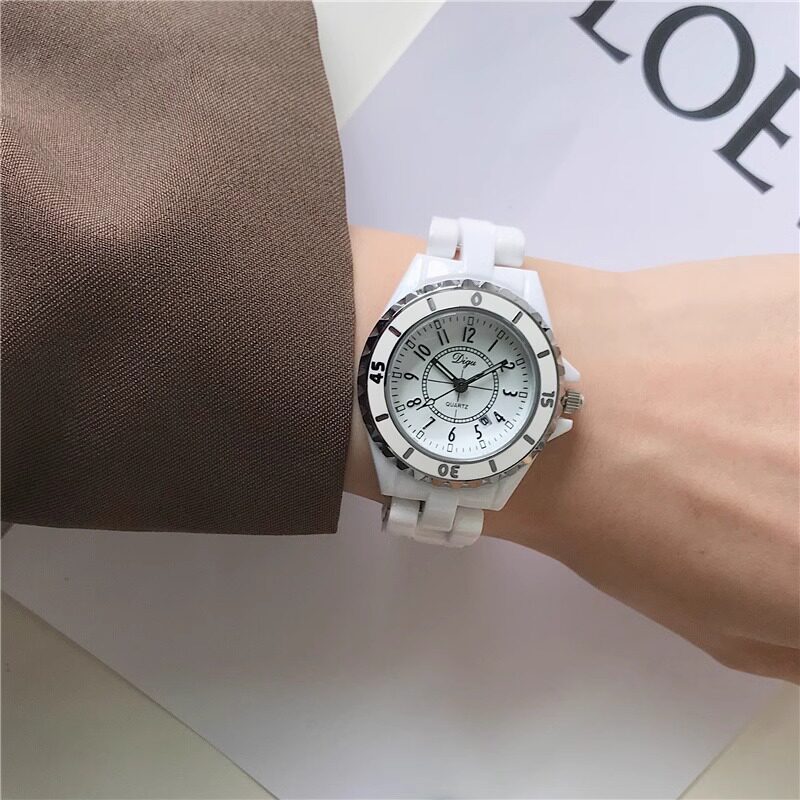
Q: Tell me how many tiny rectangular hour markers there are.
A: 12